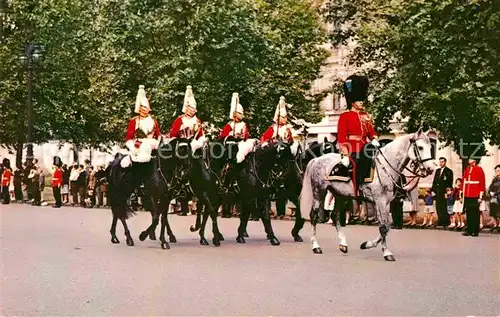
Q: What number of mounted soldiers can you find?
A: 5